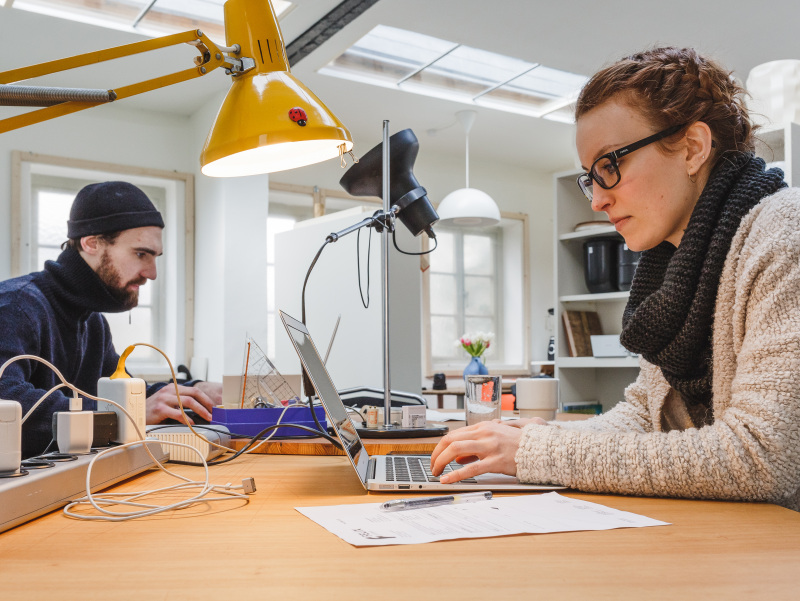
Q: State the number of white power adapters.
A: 3